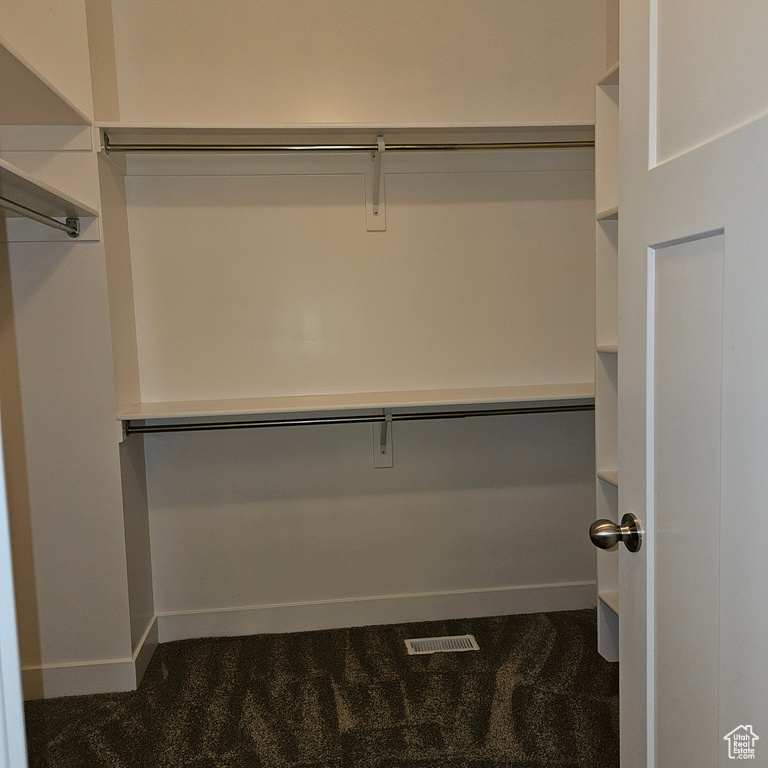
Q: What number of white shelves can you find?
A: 9